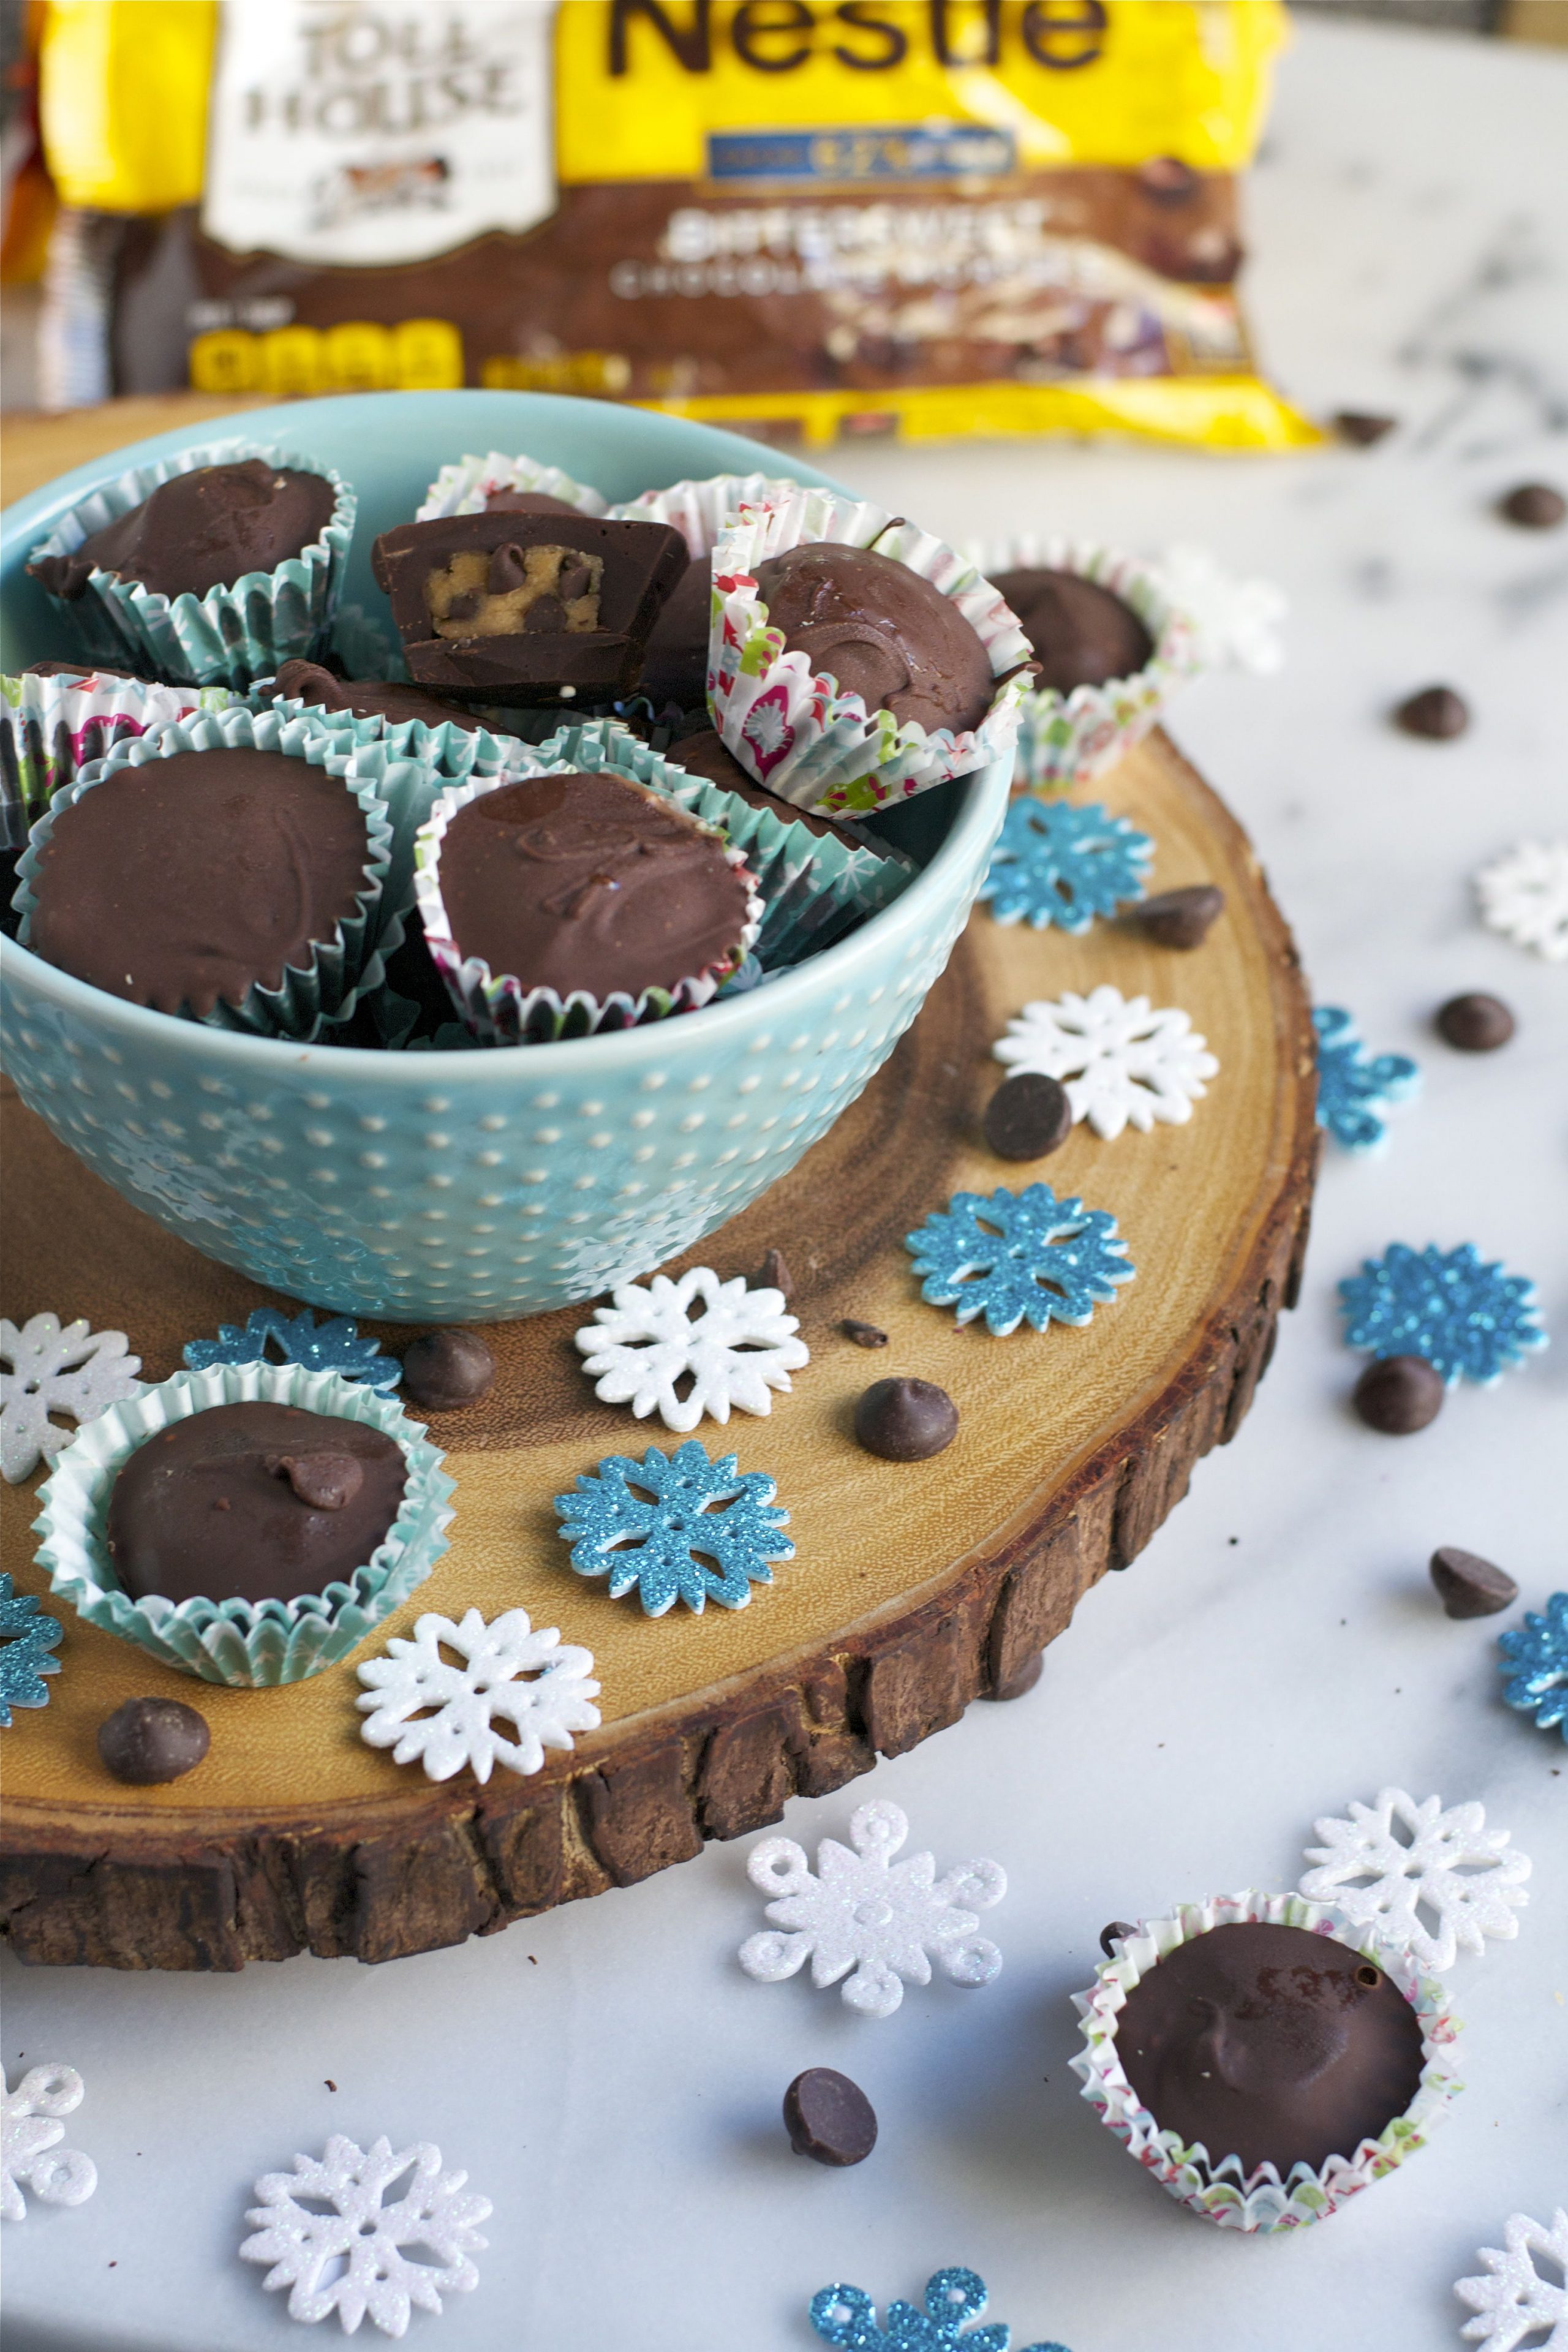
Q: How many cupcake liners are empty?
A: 0